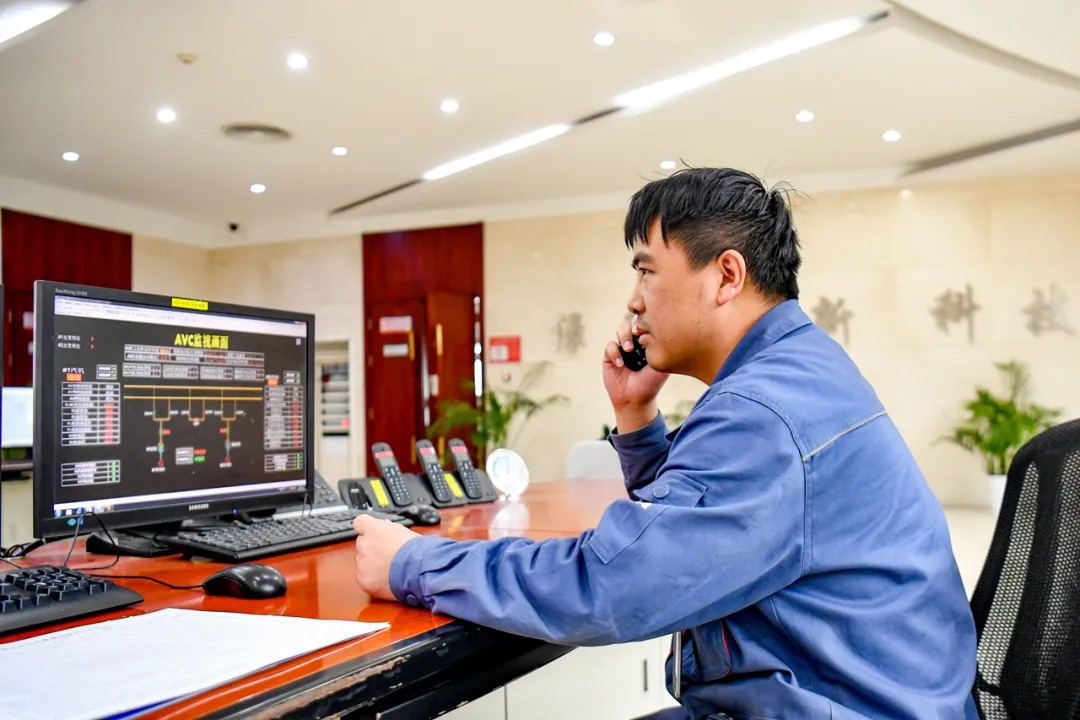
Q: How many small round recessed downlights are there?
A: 10